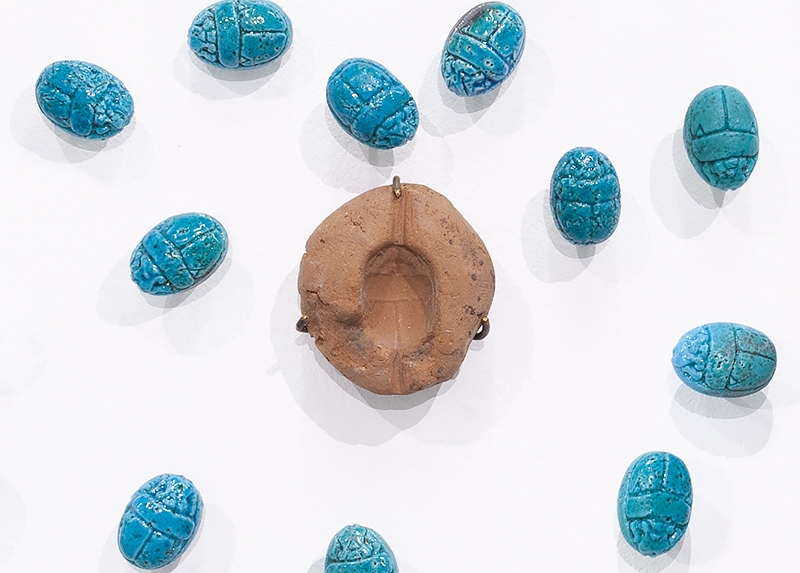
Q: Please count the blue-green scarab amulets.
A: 11